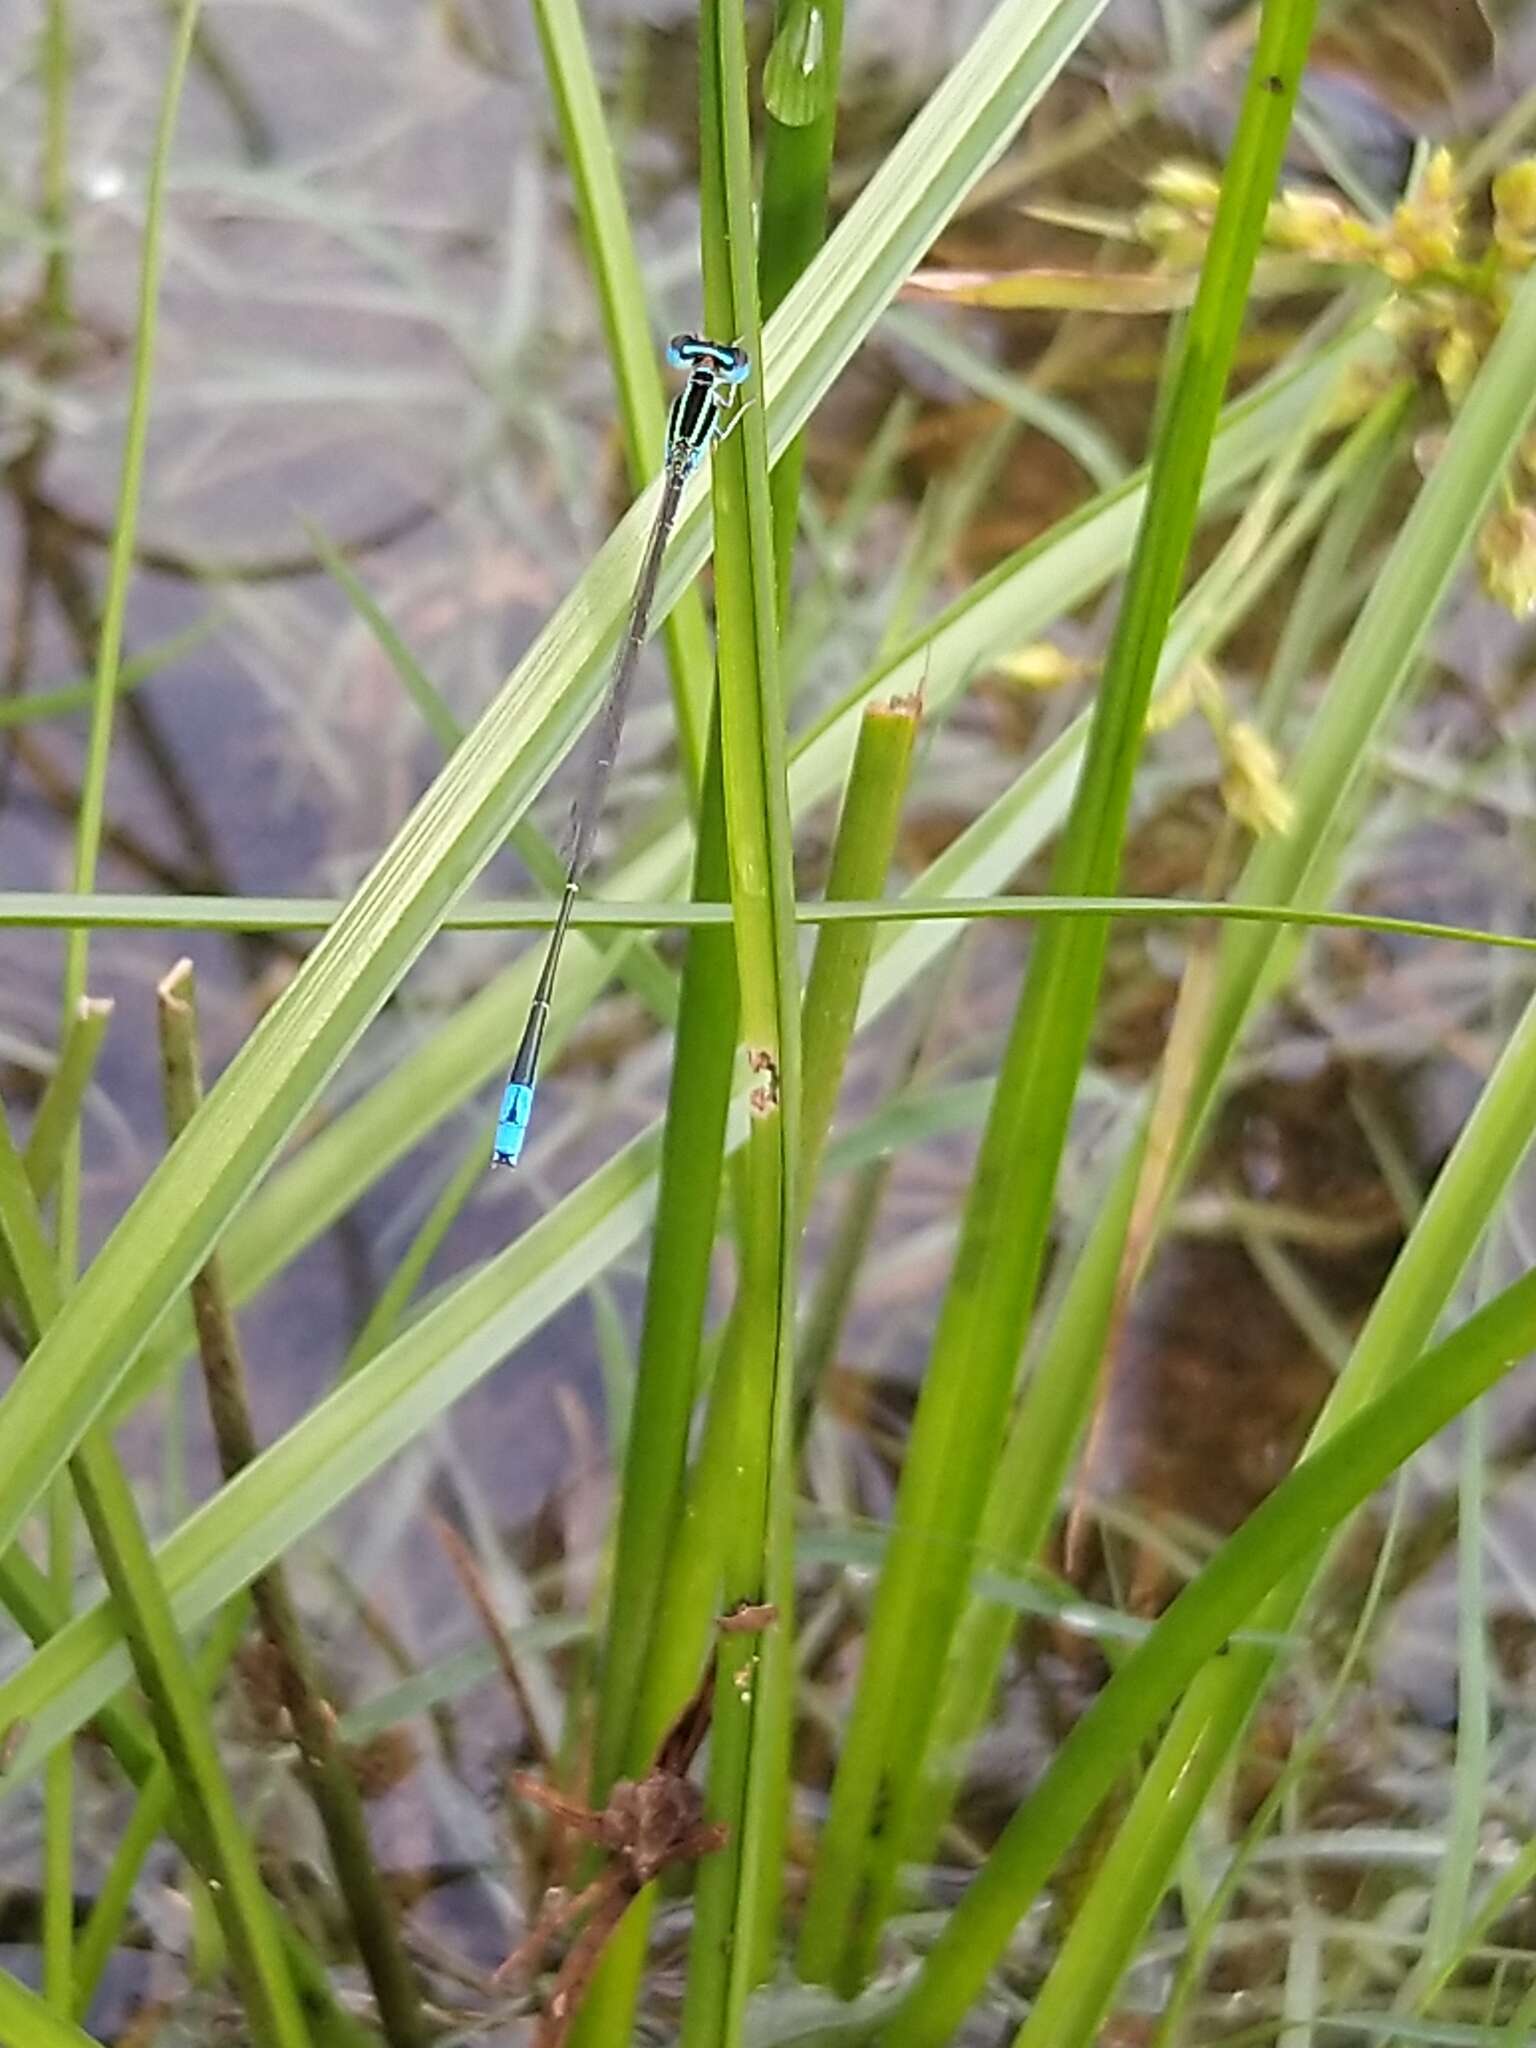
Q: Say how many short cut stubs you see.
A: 3